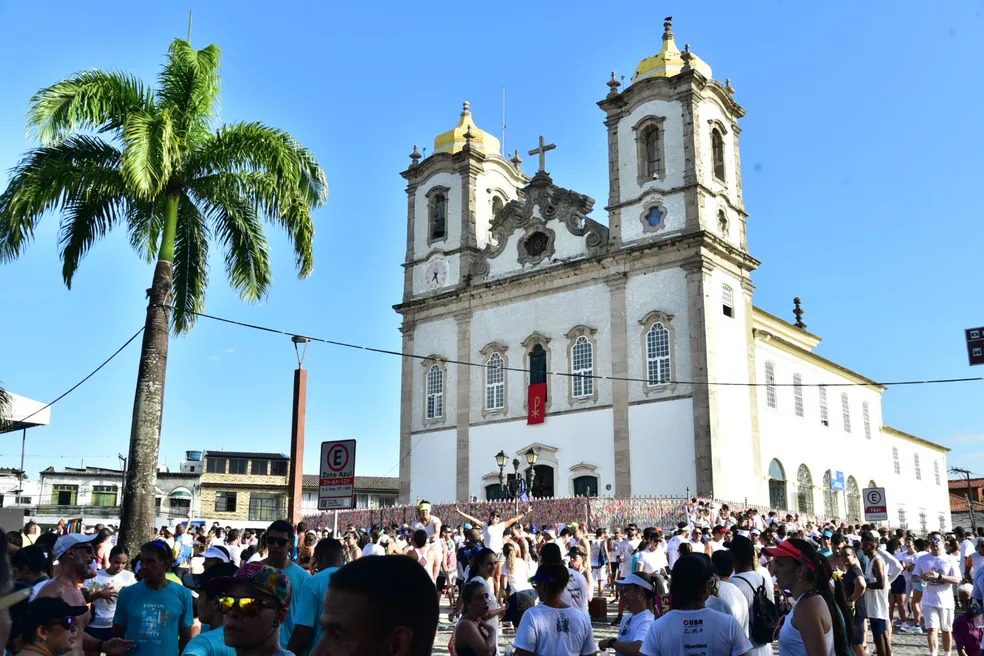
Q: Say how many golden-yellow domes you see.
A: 2